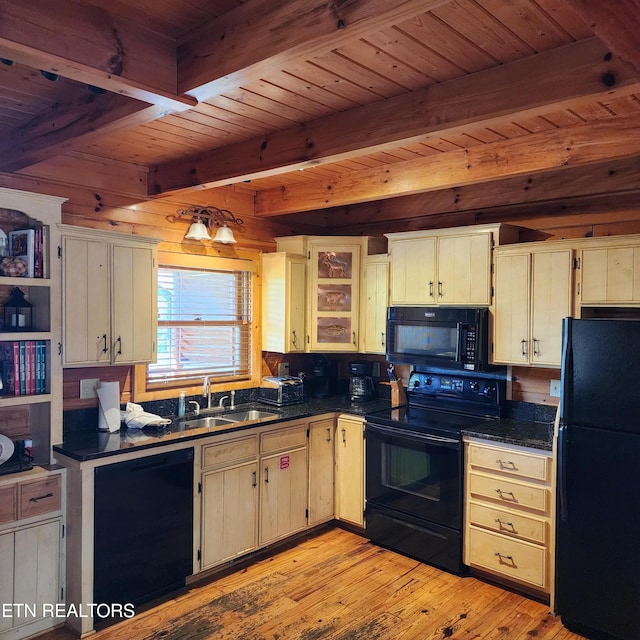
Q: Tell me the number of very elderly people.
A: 0